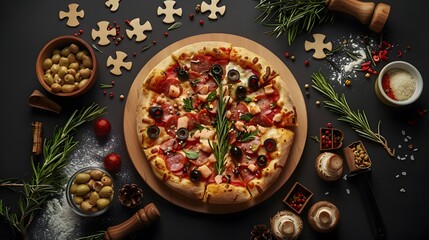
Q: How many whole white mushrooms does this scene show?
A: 3